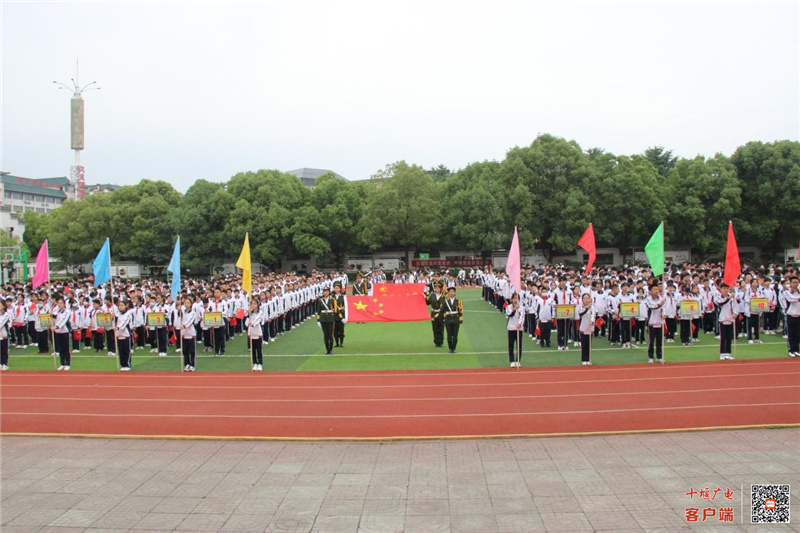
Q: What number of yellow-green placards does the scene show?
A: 8